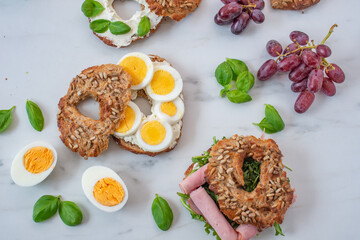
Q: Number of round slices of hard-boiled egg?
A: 5